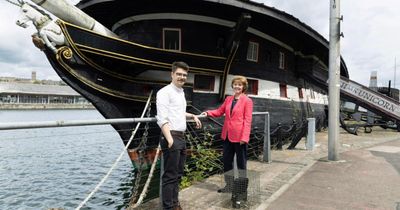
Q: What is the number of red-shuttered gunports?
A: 4